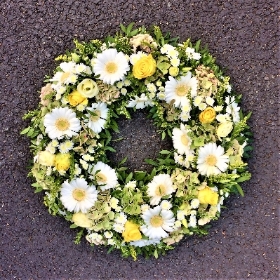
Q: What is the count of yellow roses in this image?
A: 6